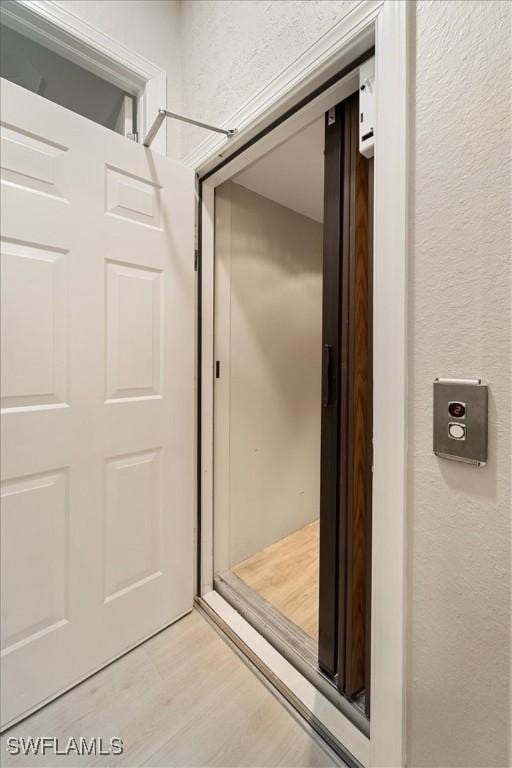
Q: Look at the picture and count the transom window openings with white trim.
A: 1